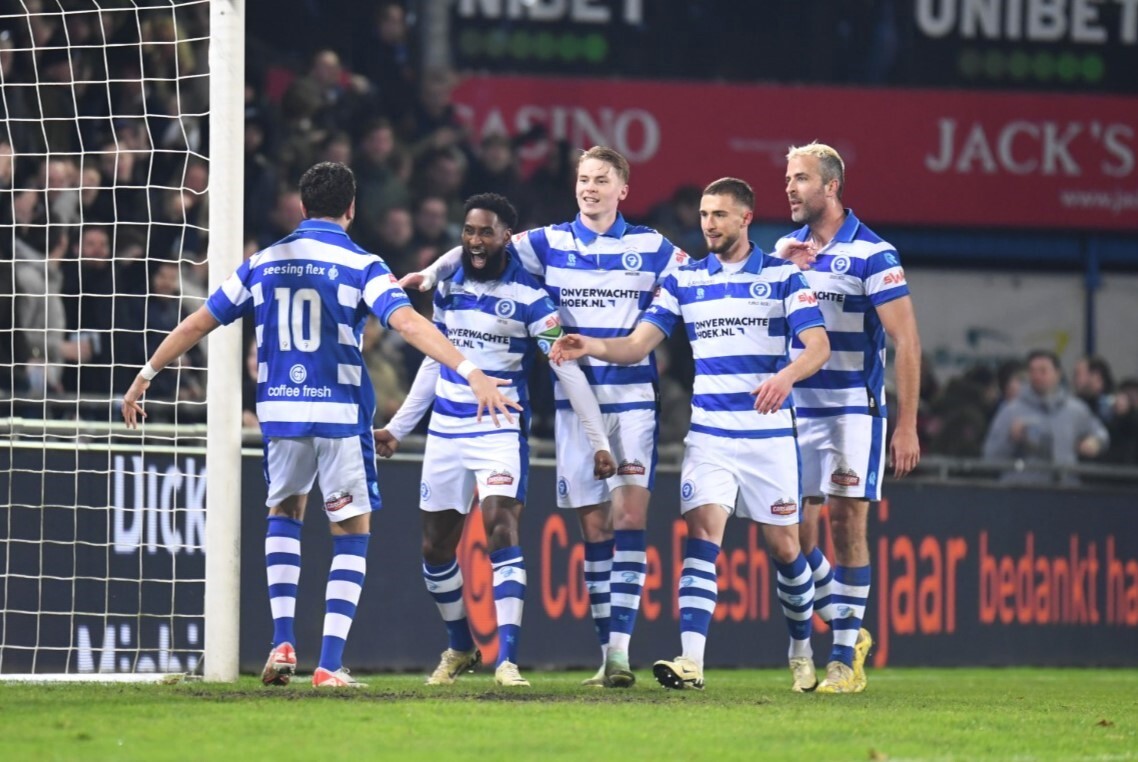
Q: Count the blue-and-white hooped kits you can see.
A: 5